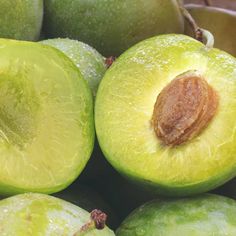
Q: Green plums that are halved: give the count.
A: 2